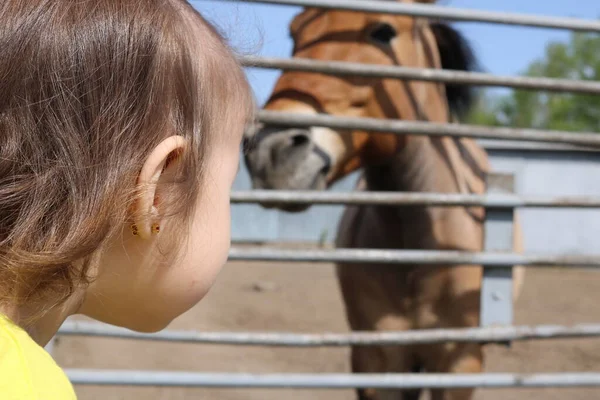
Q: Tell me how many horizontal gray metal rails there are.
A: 7